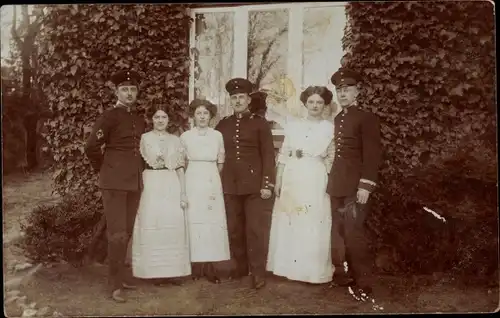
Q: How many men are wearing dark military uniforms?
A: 3